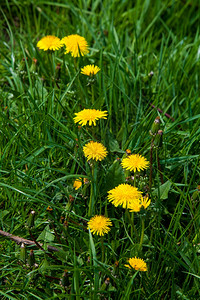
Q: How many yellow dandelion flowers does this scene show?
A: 11